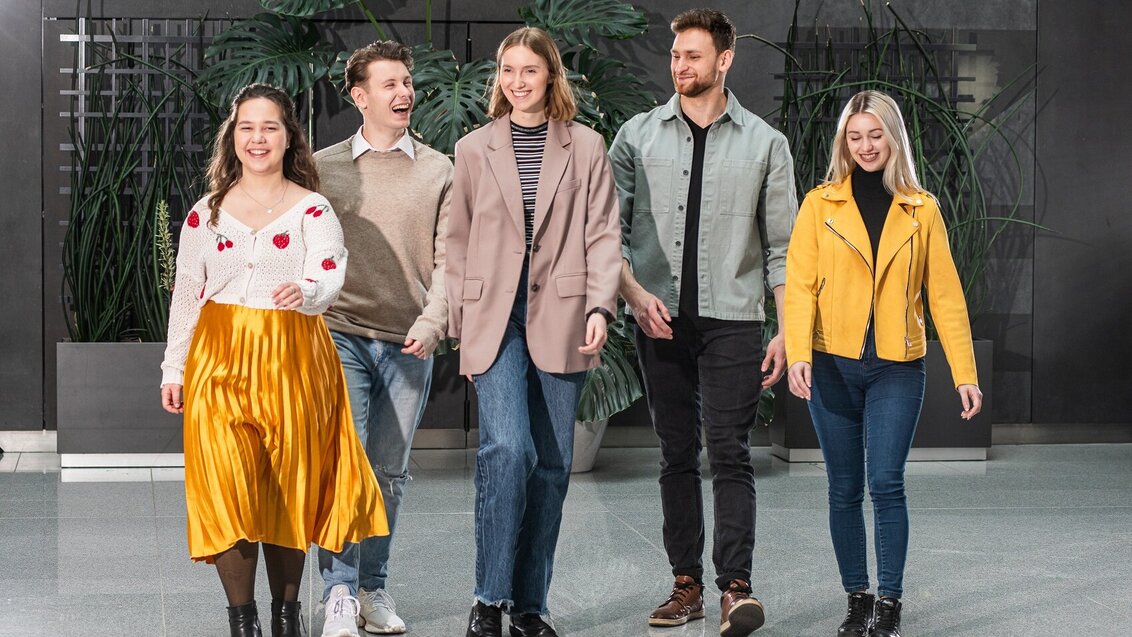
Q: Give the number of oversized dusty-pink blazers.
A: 1